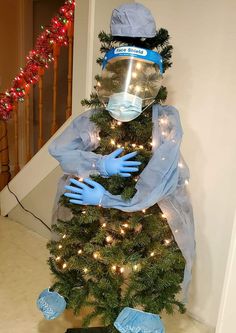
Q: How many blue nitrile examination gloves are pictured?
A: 2